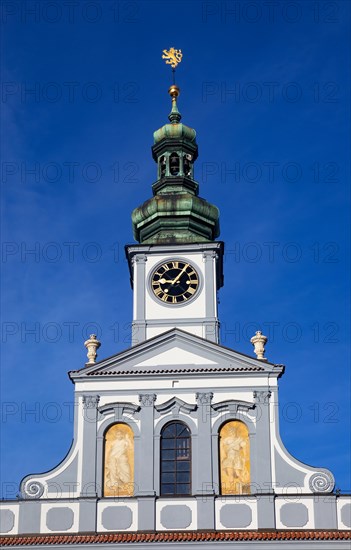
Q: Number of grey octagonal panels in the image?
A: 7